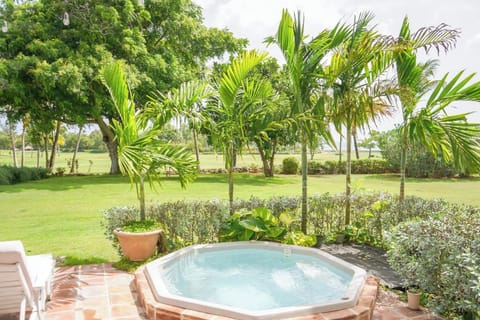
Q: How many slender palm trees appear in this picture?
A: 5